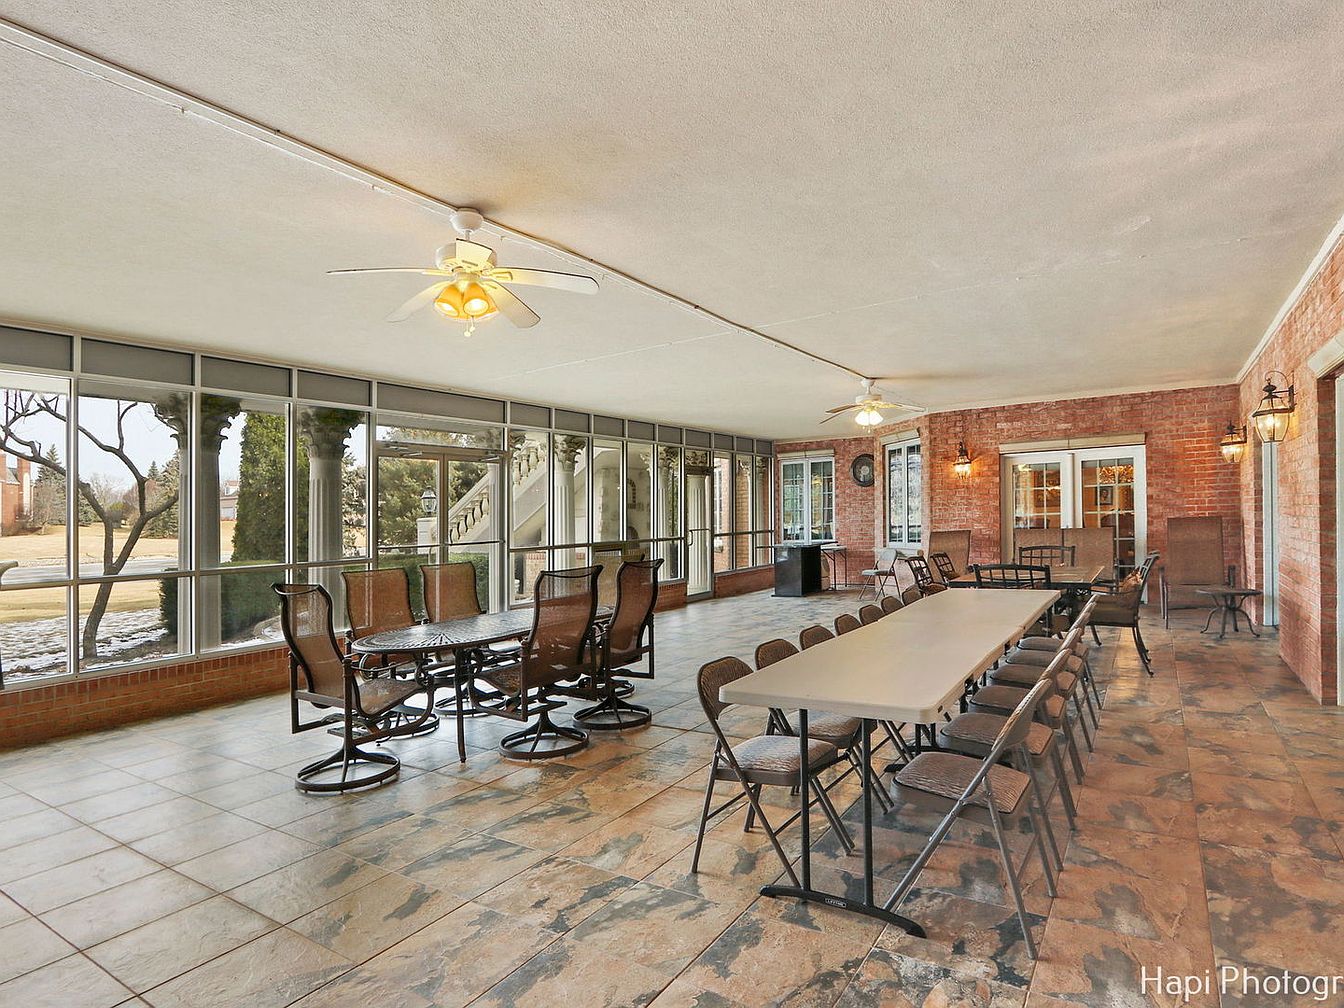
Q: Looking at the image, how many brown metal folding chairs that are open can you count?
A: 13